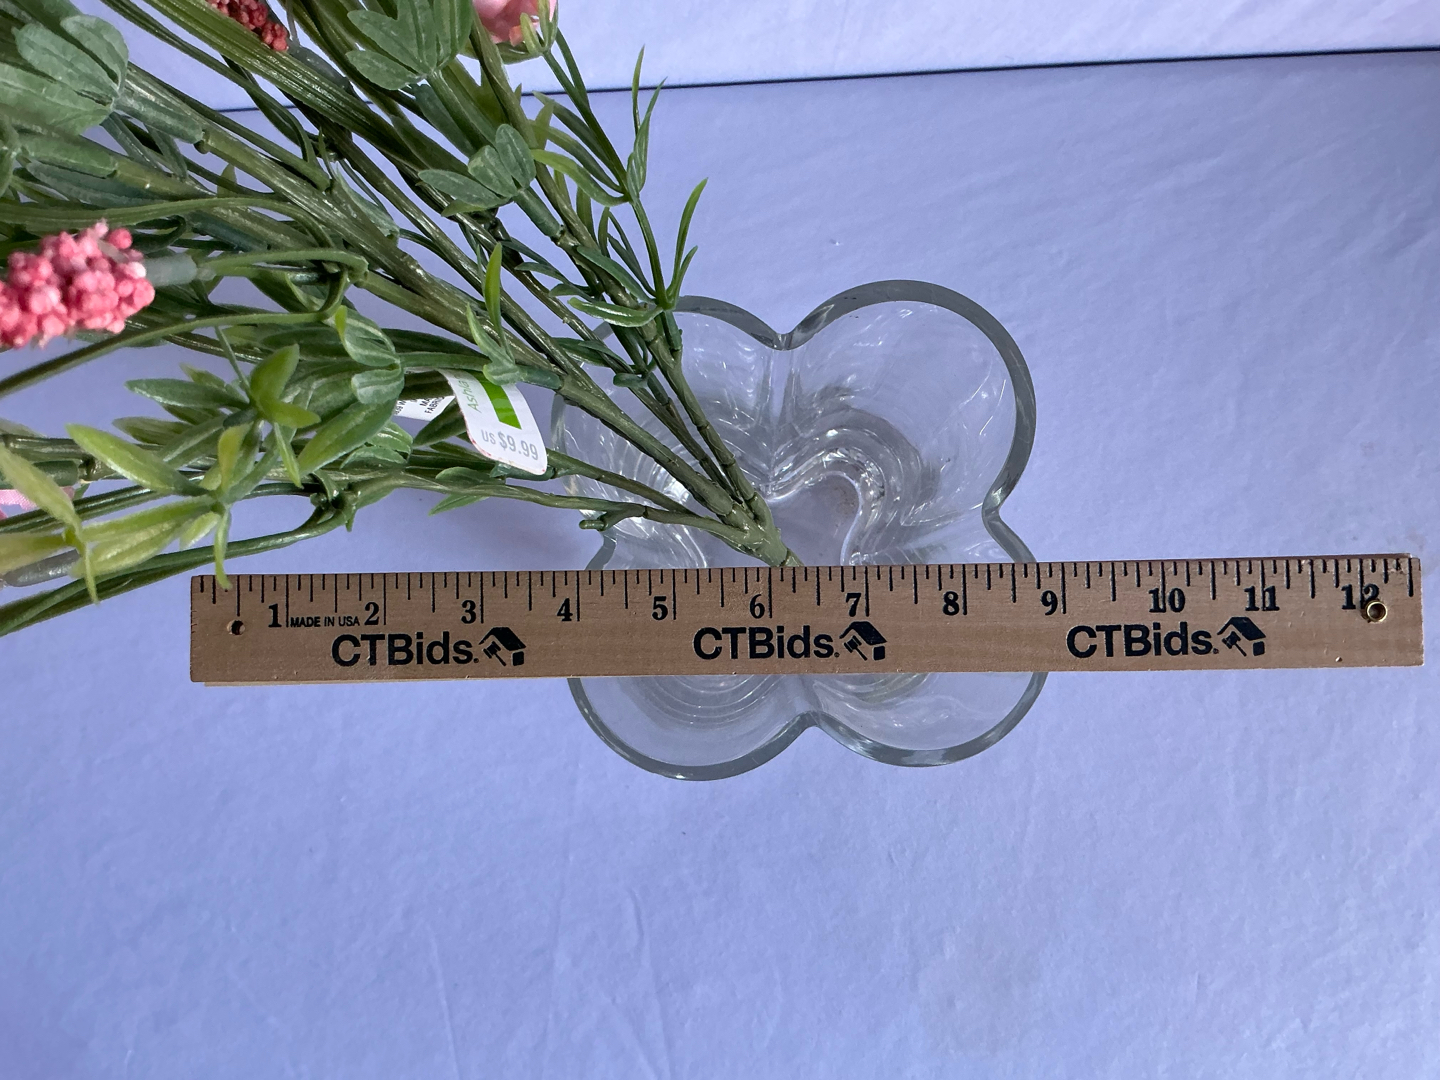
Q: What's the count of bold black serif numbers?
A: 12